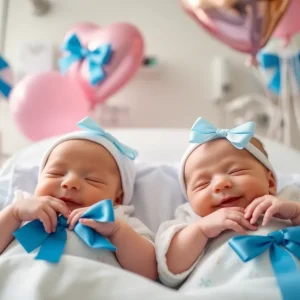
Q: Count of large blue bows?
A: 2